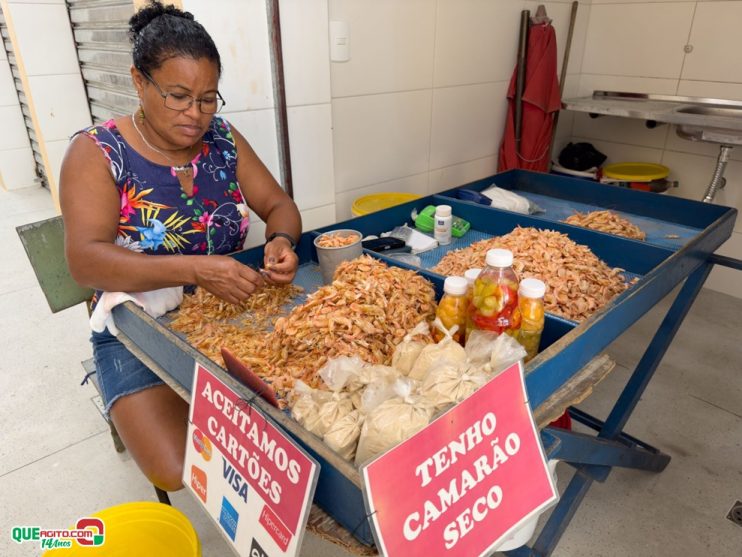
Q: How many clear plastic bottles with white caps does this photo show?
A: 4